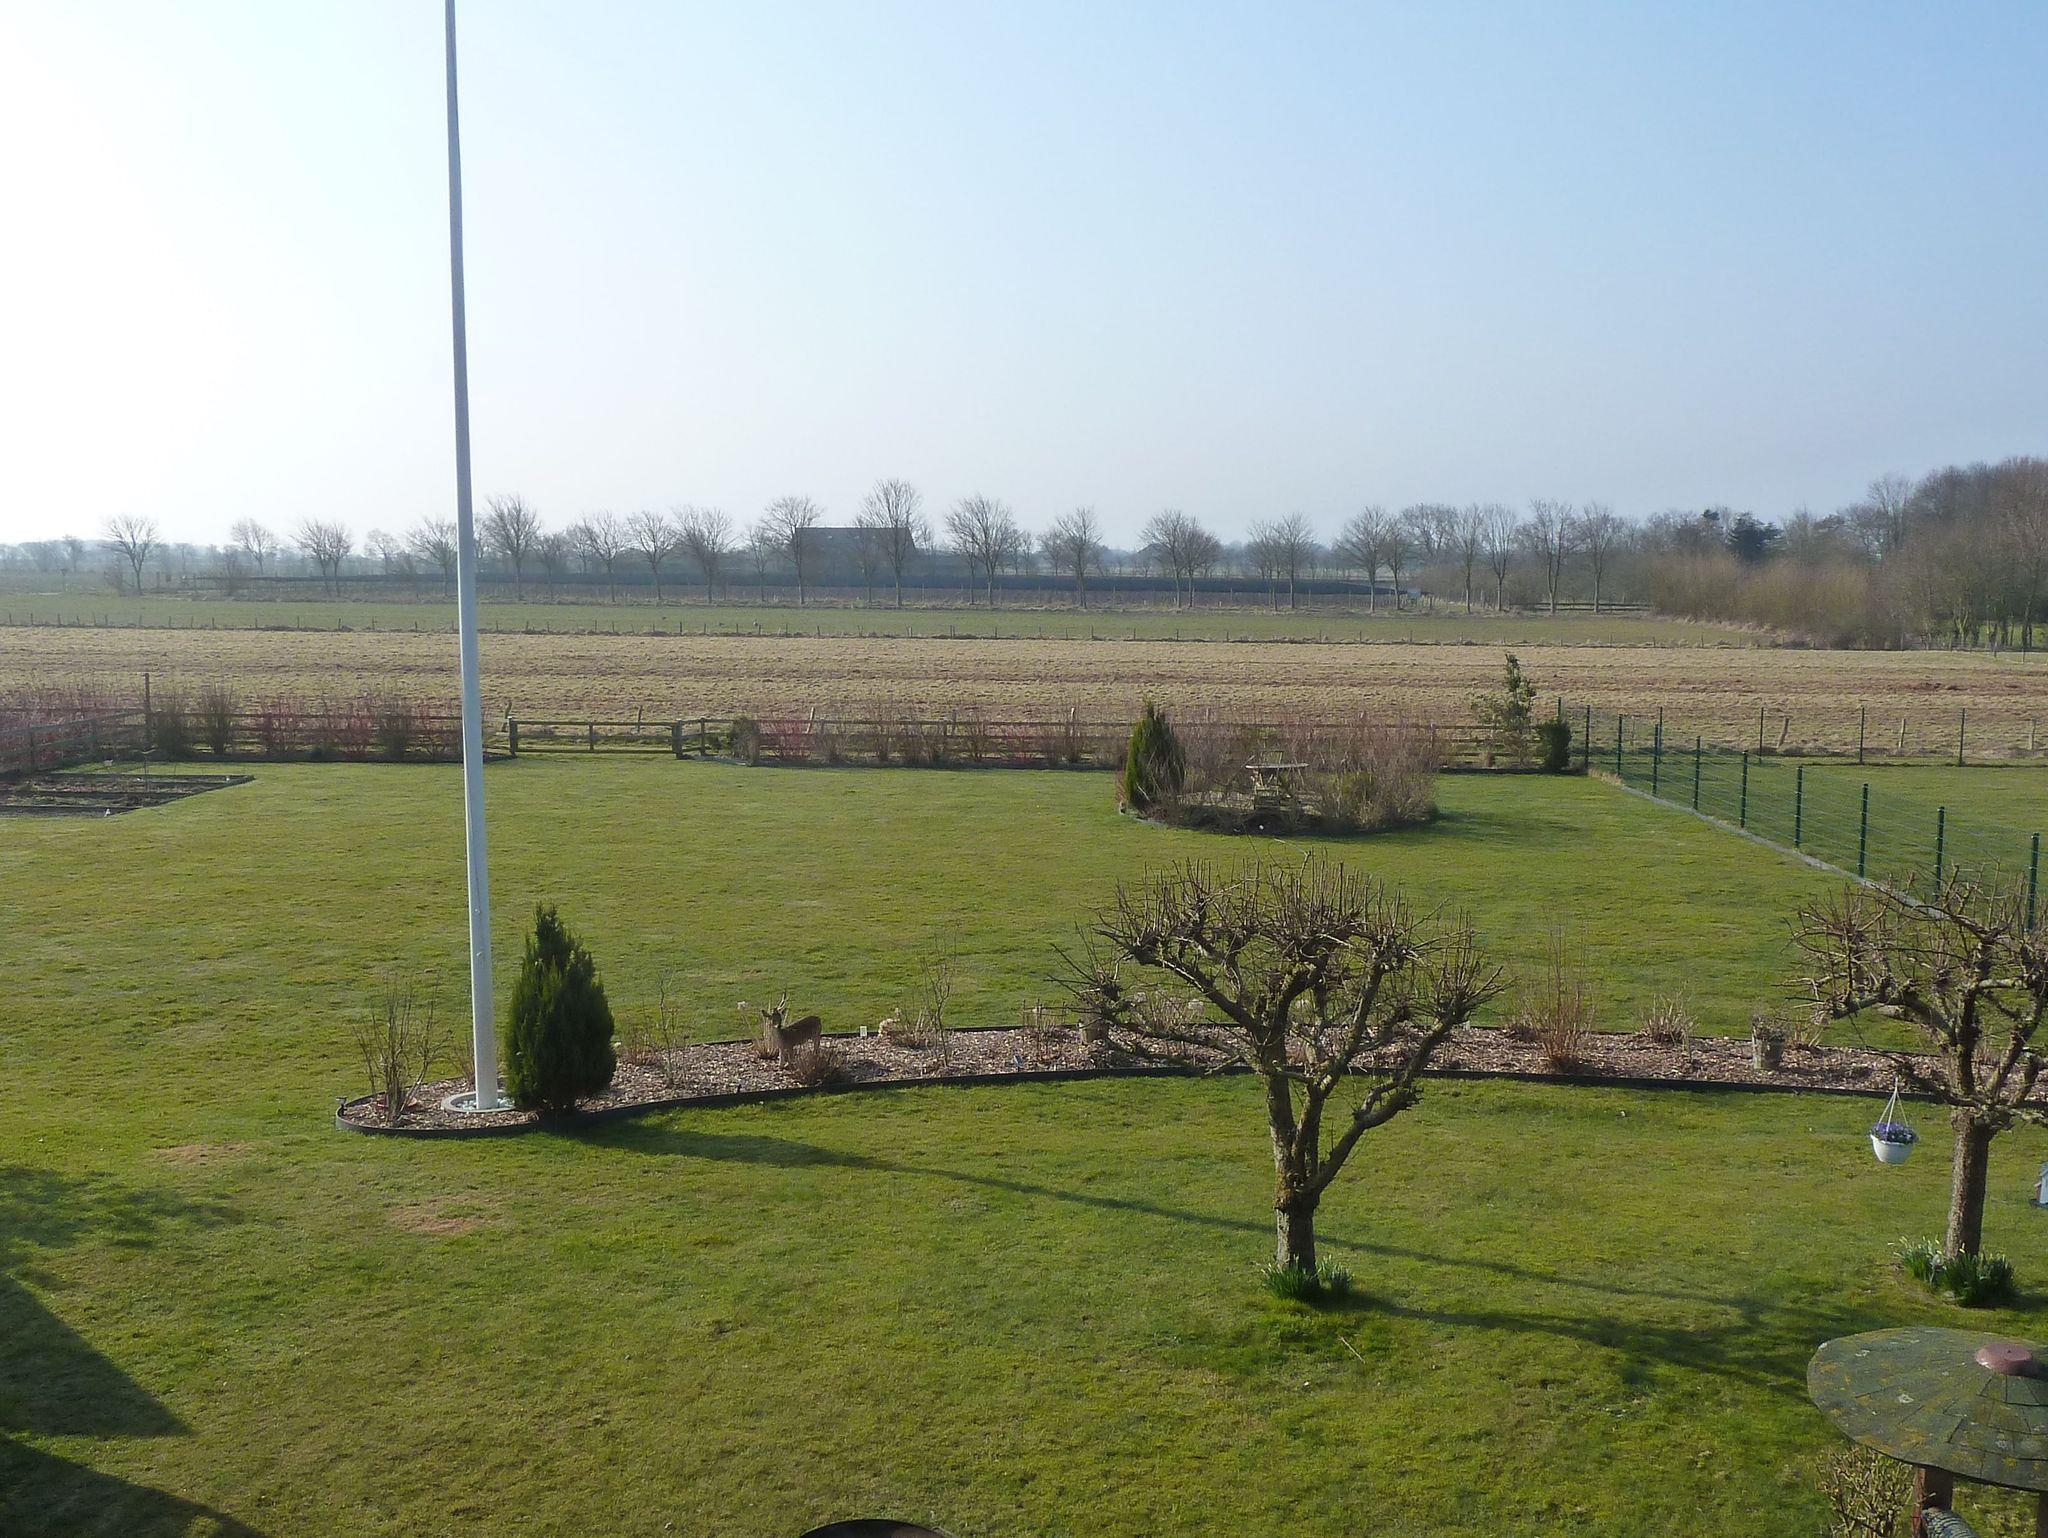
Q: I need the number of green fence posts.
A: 14